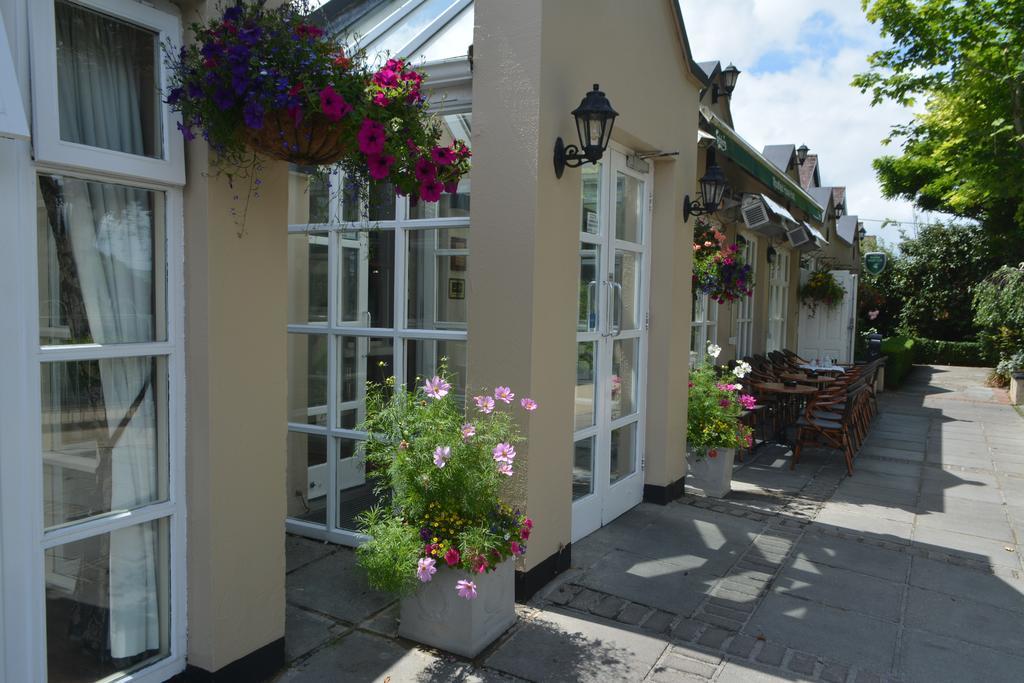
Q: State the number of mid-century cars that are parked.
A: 0